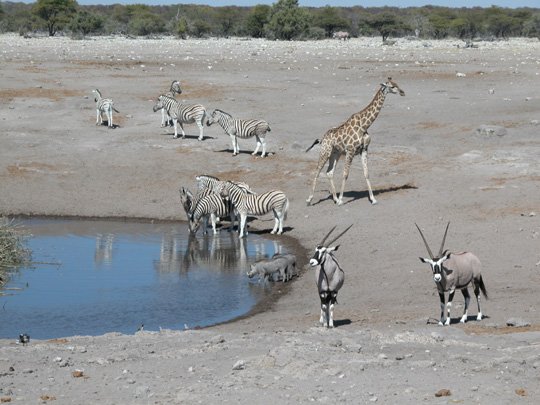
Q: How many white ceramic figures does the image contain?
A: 0